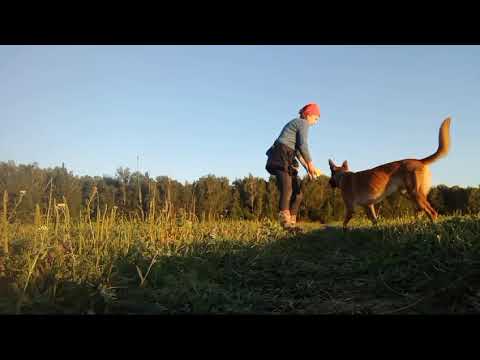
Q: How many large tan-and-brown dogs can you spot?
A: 1